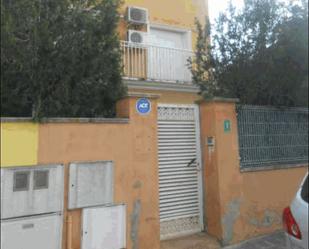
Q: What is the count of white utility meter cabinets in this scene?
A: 4